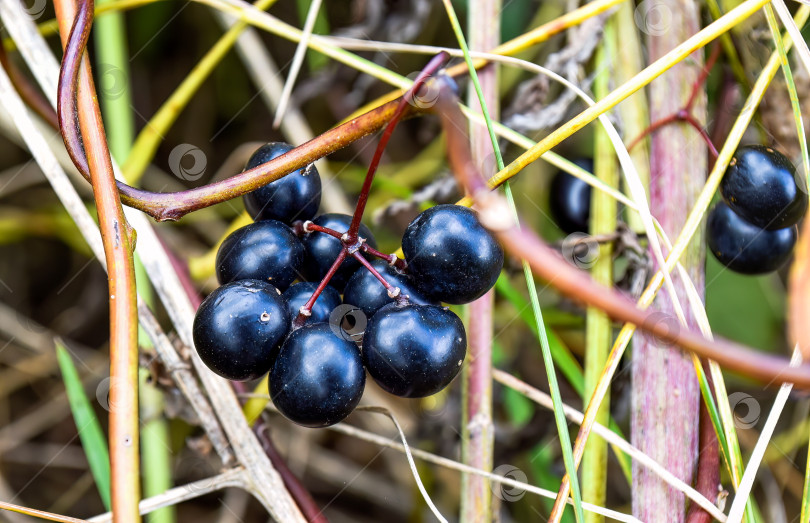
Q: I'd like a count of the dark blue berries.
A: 12